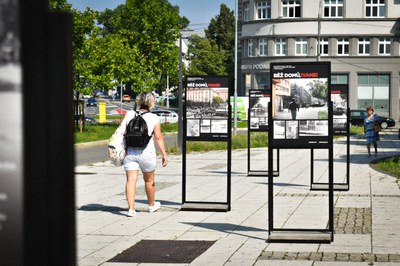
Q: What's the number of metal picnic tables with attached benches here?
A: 0